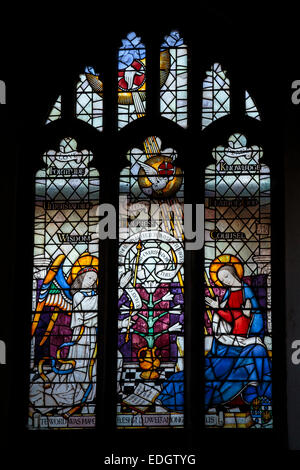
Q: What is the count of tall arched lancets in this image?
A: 3